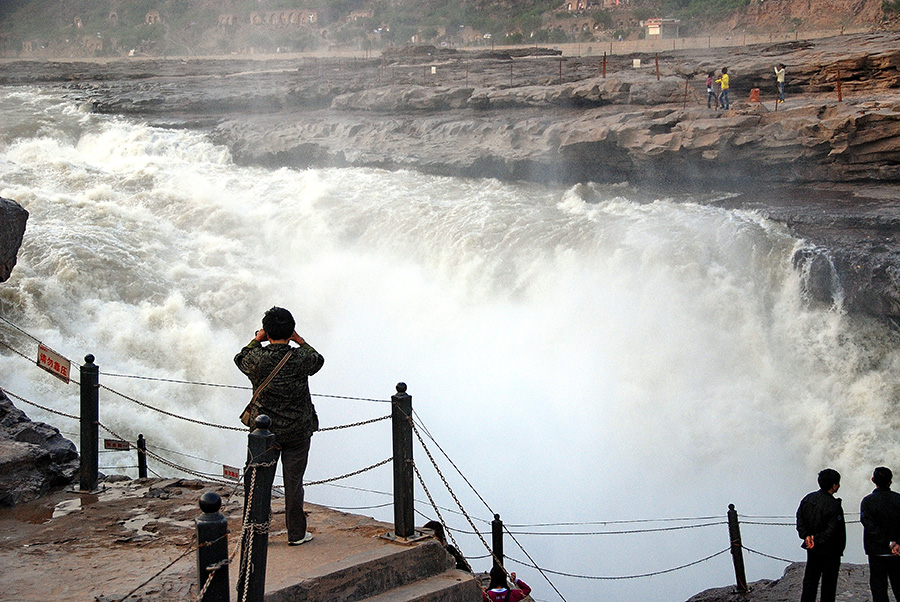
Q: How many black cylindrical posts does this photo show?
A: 7